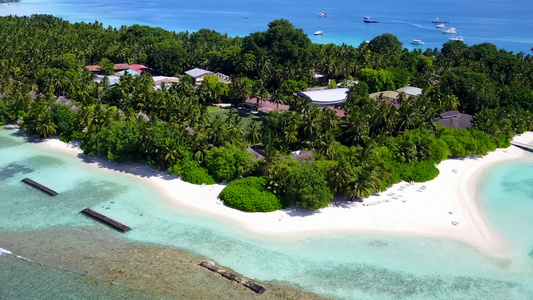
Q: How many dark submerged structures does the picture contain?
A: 3